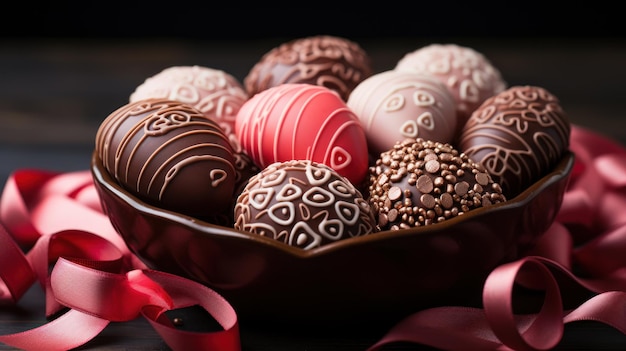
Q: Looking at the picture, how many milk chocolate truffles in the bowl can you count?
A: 5